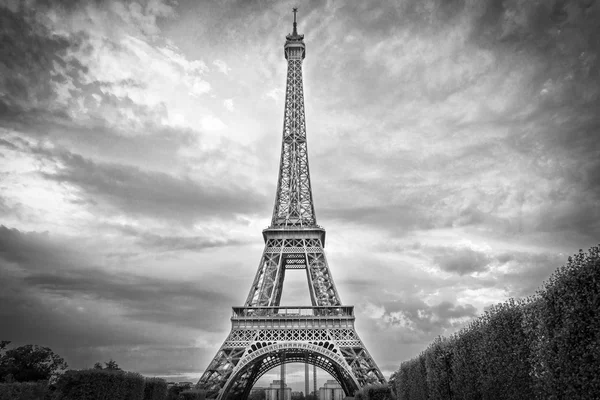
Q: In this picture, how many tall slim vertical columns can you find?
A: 3